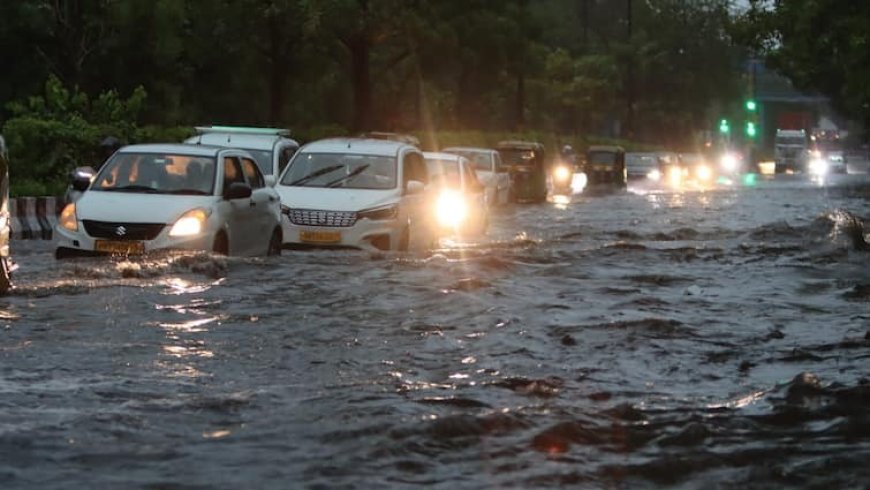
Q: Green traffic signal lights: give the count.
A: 3